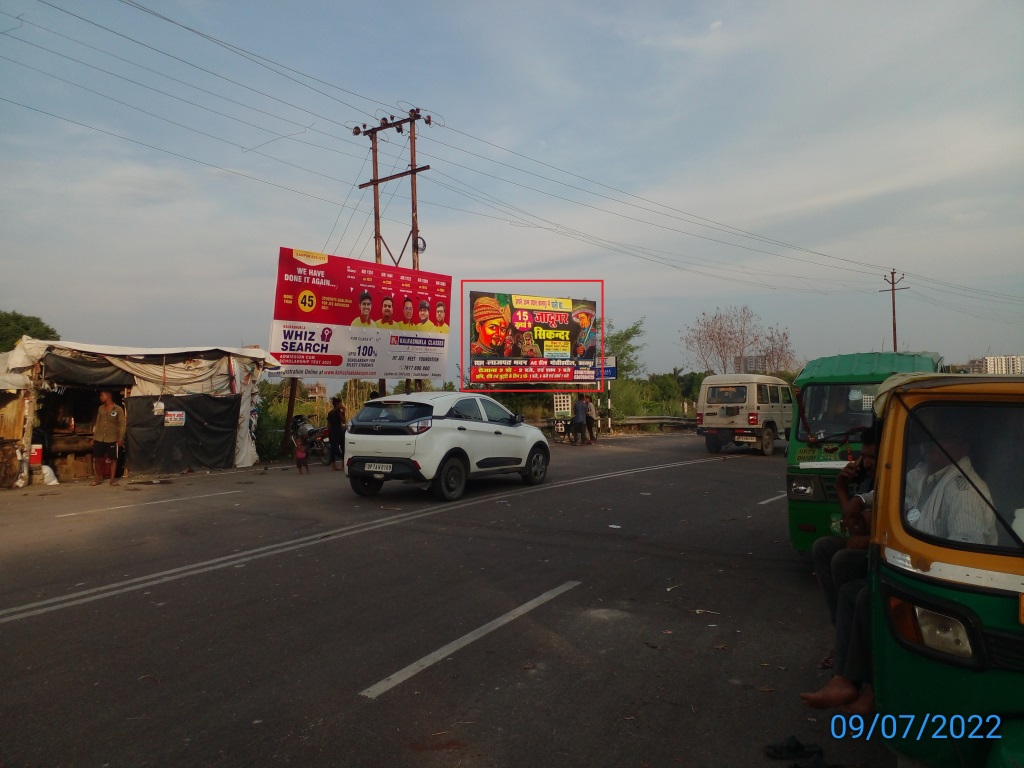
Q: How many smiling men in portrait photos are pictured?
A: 5